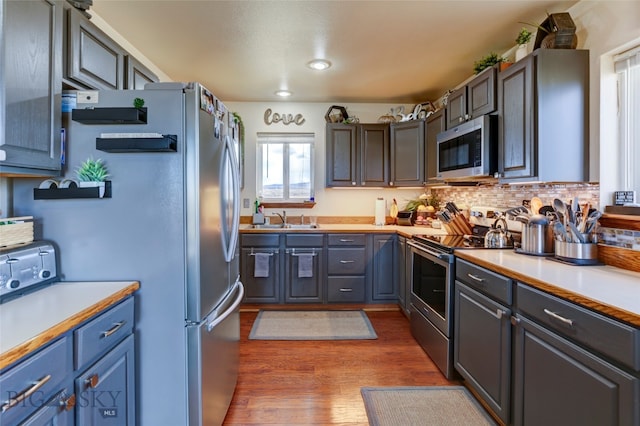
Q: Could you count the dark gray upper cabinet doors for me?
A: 10